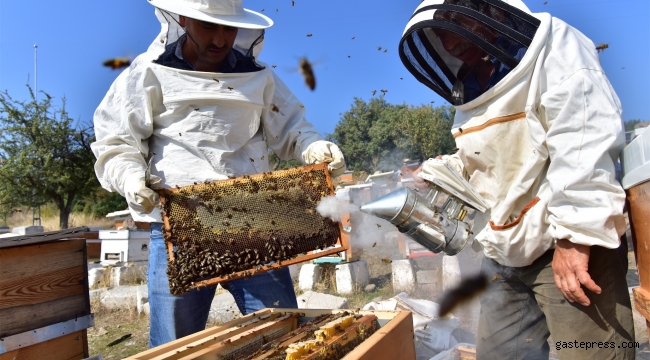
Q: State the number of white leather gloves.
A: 2